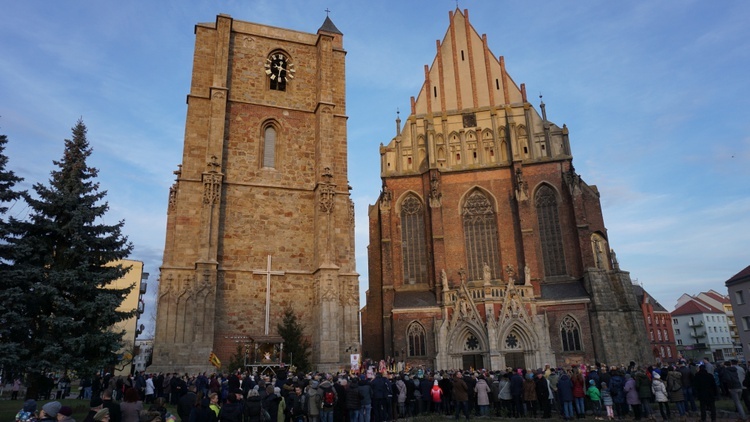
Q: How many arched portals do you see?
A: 2